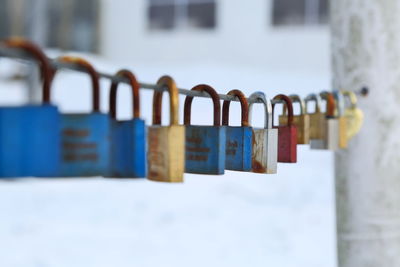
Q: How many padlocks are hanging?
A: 13